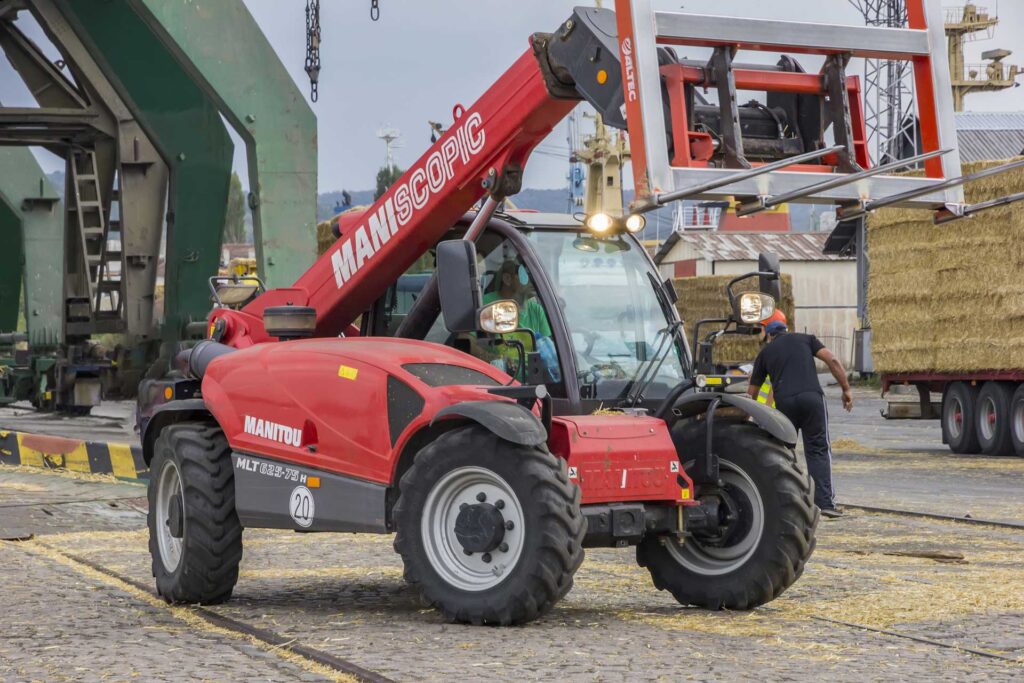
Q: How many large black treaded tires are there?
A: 3